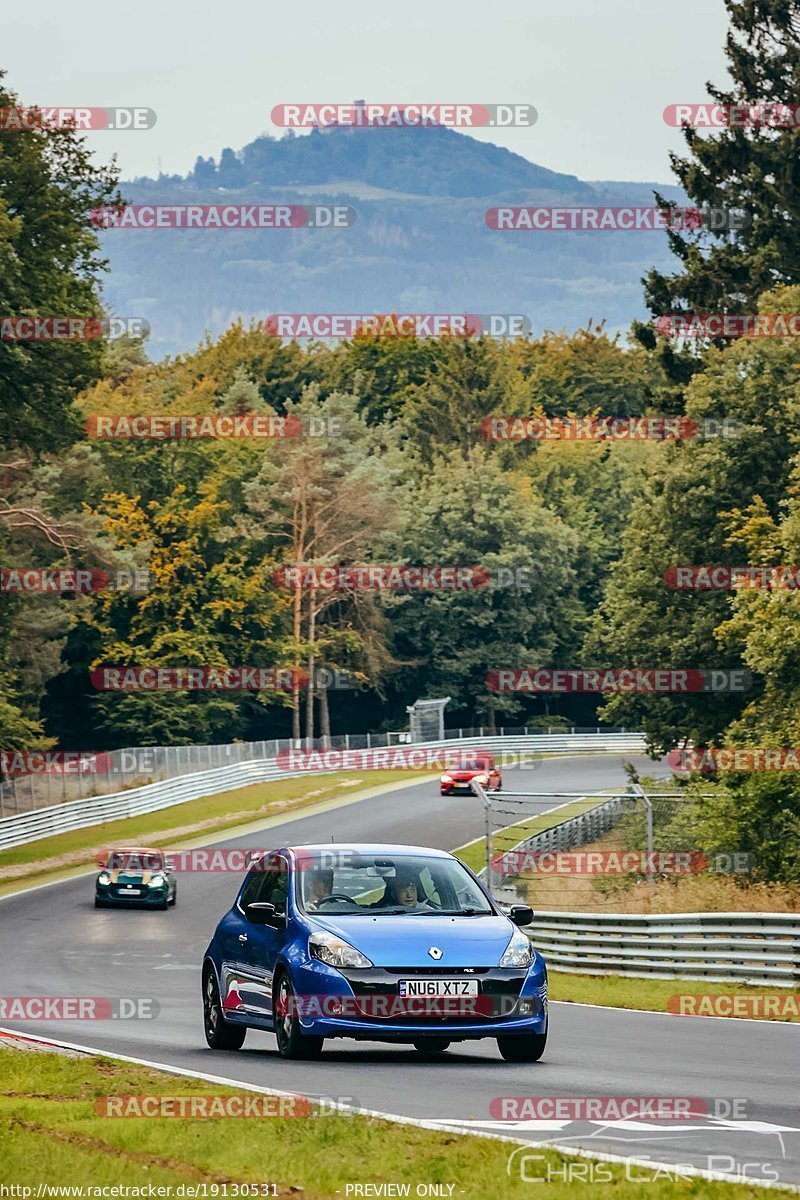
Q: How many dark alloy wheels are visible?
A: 2